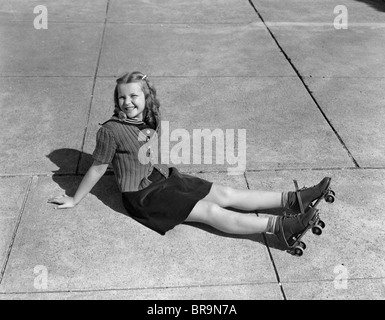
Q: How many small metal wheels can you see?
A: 6